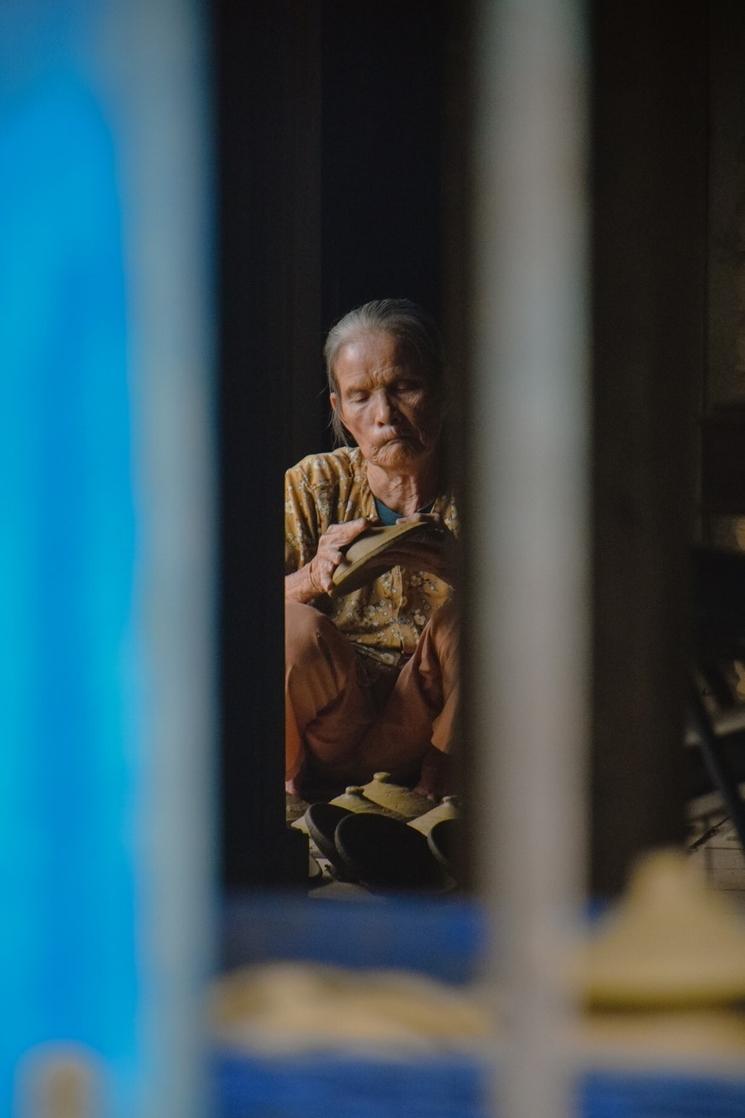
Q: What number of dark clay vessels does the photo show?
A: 3